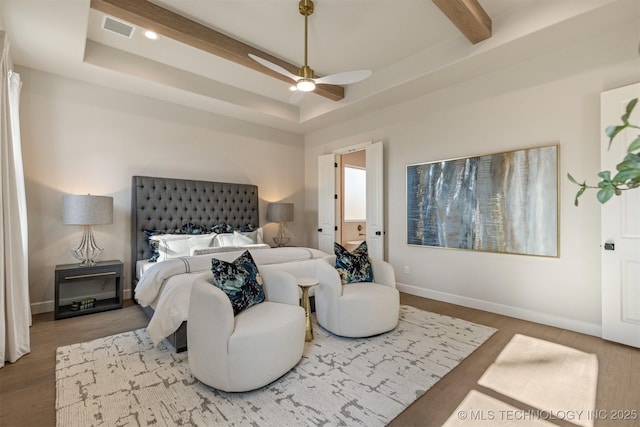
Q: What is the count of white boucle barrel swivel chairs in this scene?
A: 2